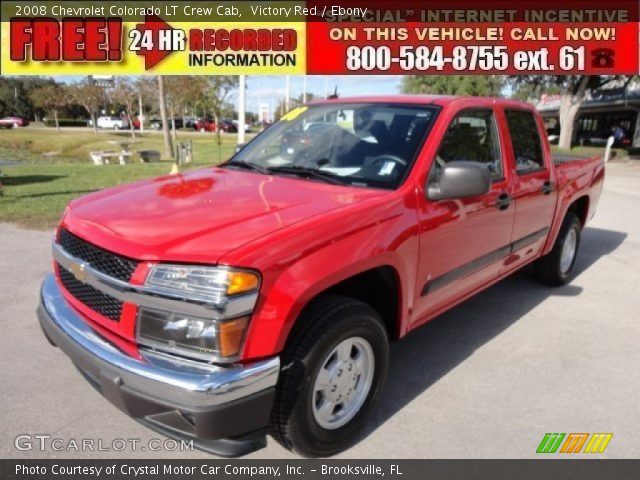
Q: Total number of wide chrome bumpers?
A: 1